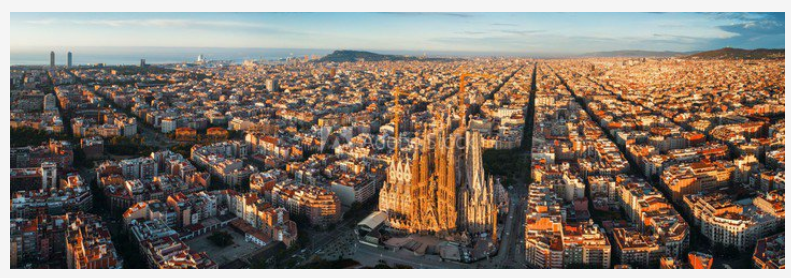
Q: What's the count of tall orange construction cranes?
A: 2